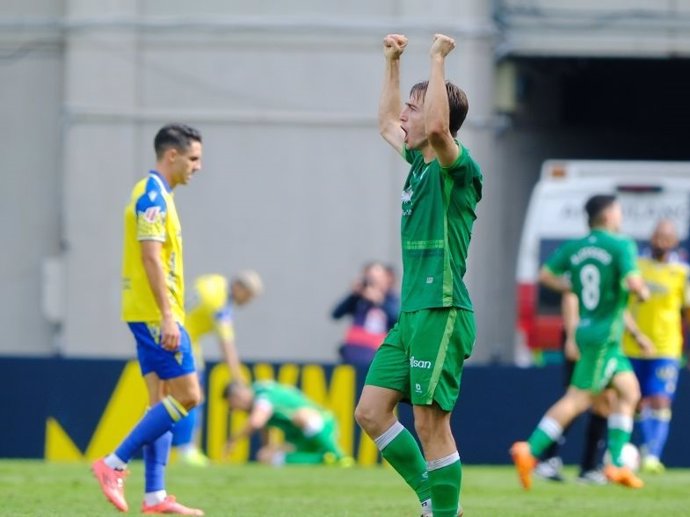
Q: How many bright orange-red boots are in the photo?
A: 4